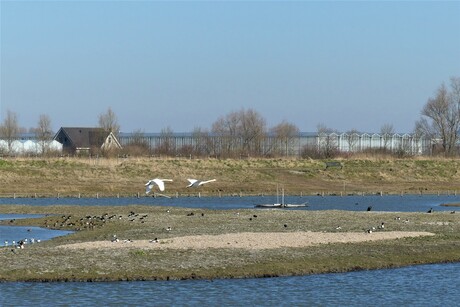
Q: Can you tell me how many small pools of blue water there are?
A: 2